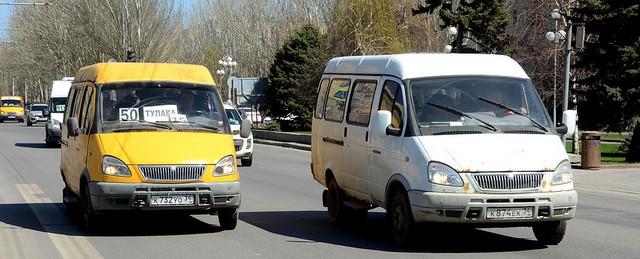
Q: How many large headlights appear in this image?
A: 4